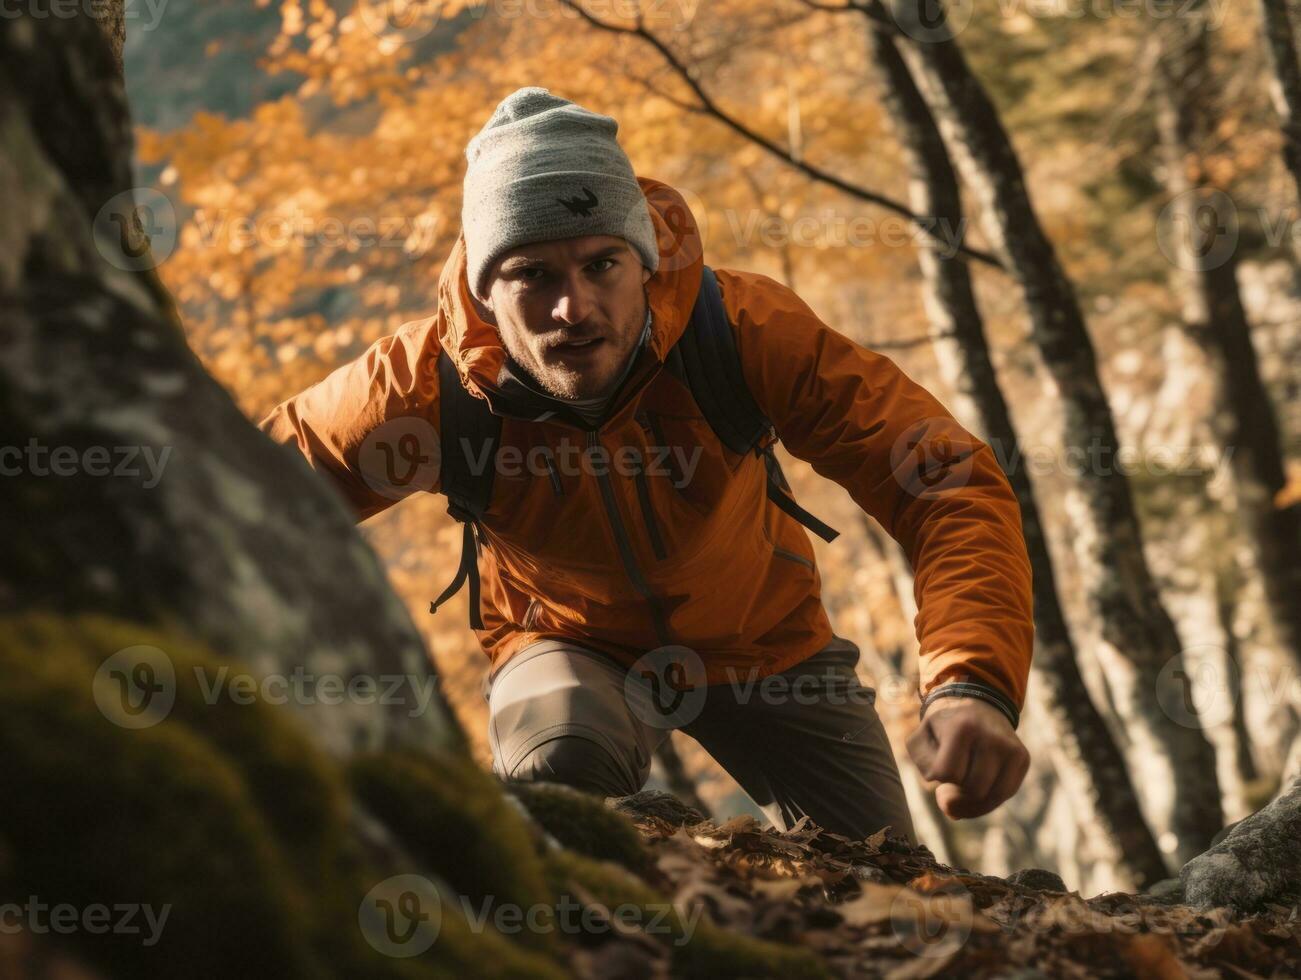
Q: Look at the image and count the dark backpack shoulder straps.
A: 2